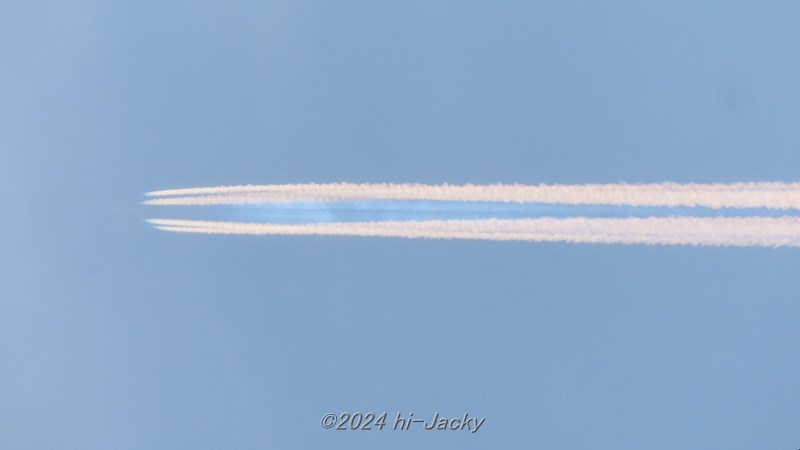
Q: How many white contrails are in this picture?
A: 4